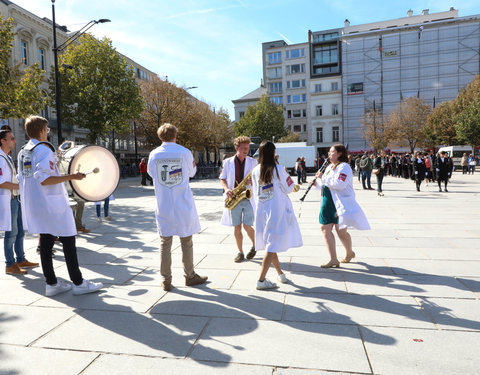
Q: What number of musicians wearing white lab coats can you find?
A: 6